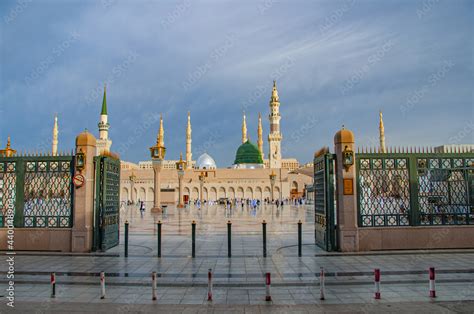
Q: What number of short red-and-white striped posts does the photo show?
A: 8